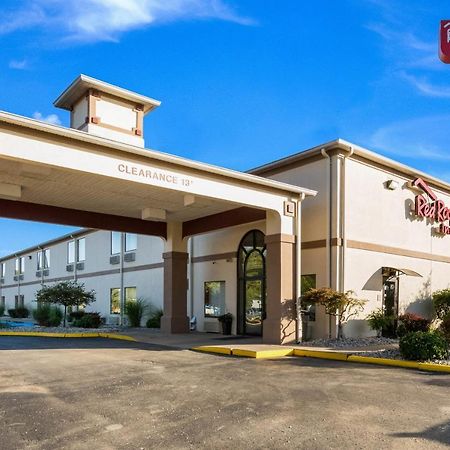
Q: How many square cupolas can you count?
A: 1